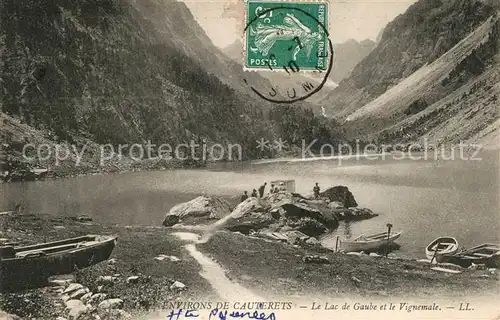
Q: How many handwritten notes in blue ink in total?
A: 1